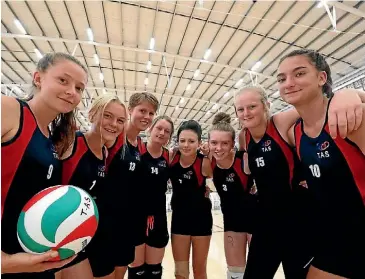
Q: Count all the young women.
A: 8